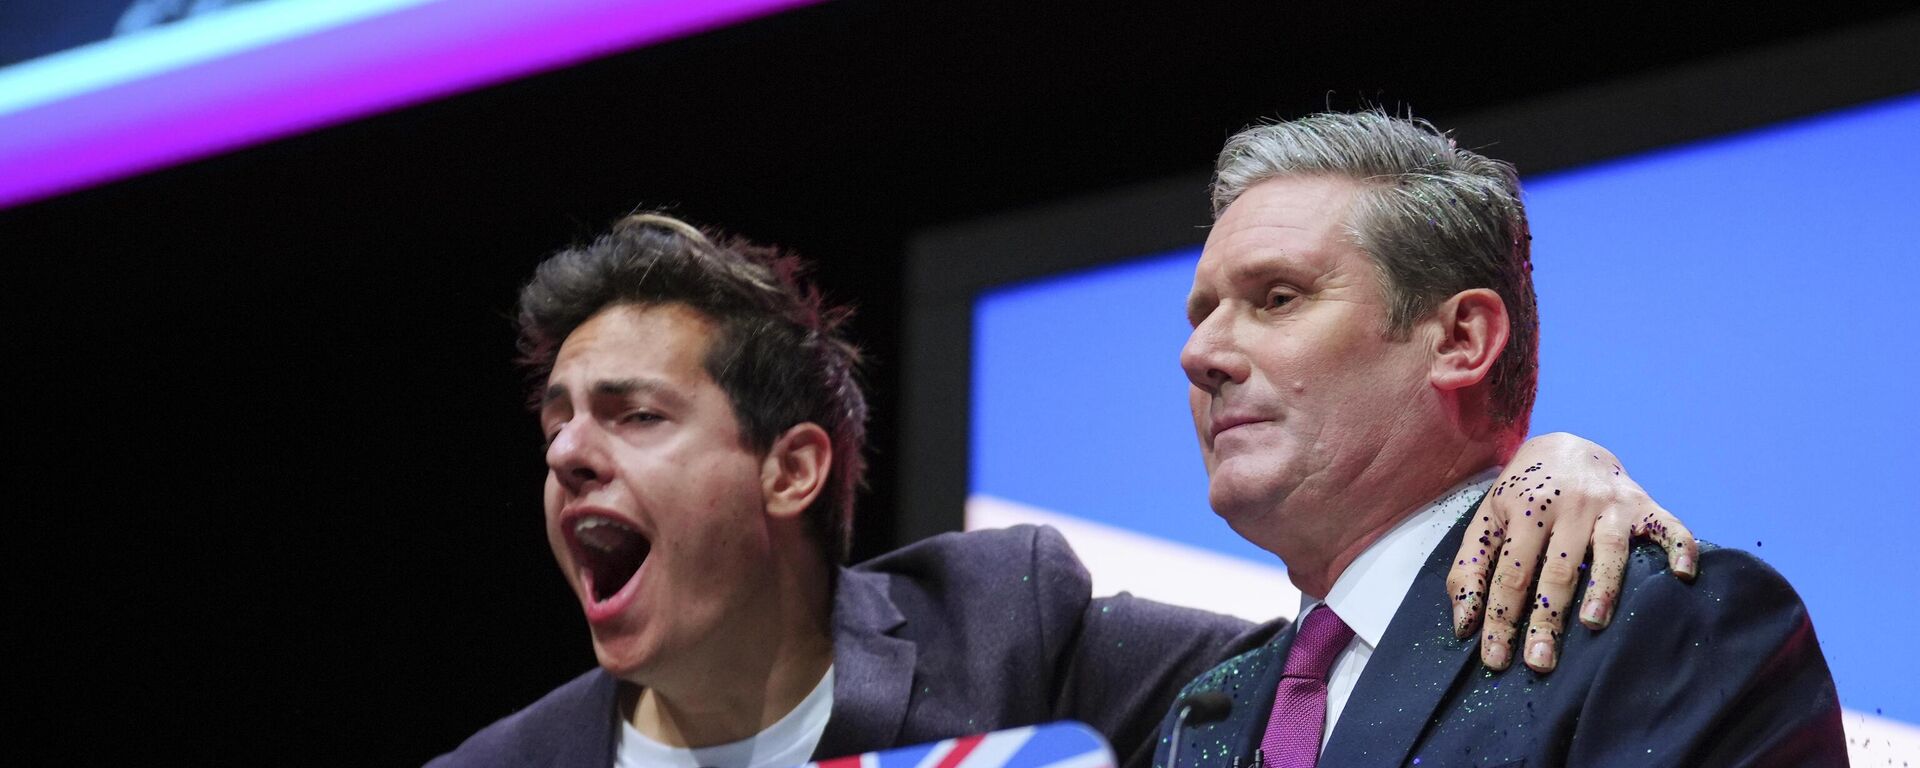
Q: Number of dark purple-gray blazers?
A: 1